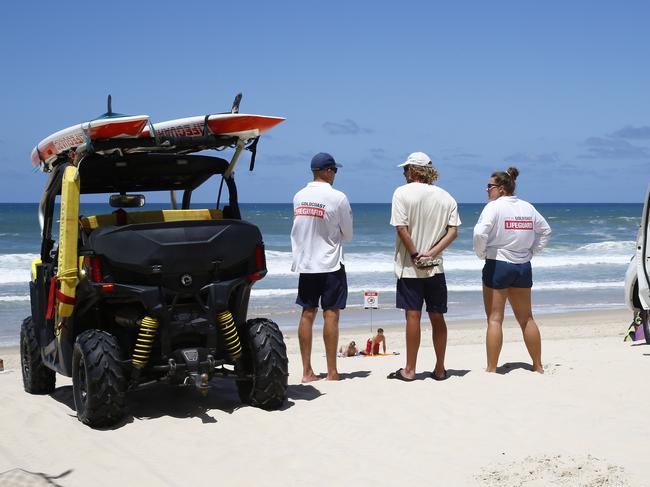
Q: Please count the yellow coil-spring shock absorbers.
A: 2